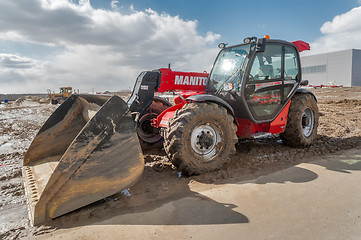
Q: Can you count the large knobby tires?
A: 3